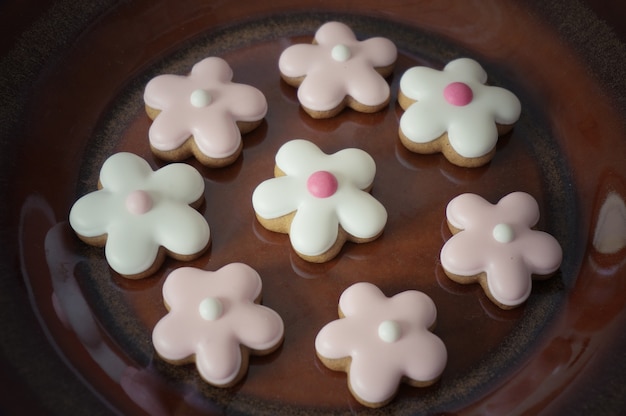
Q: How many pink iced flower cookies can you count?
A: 5